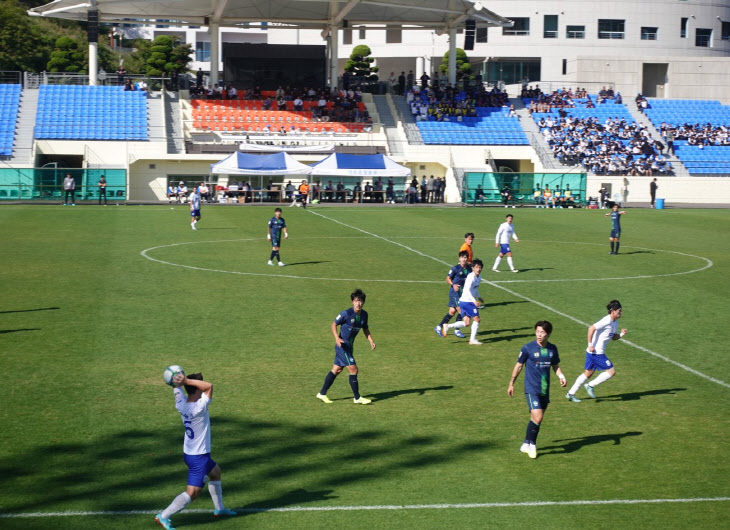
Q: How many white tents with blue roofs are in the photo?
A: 2